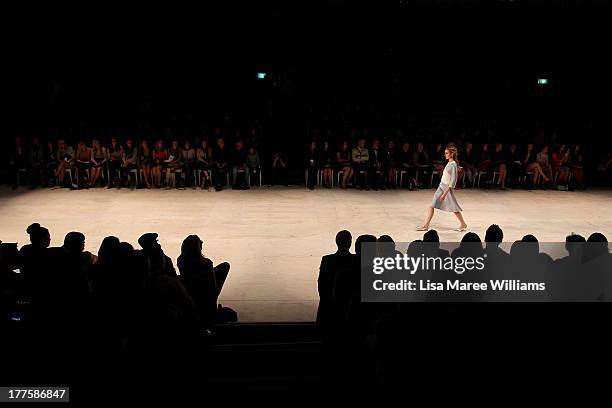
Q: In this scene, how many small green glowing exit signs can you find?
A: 2